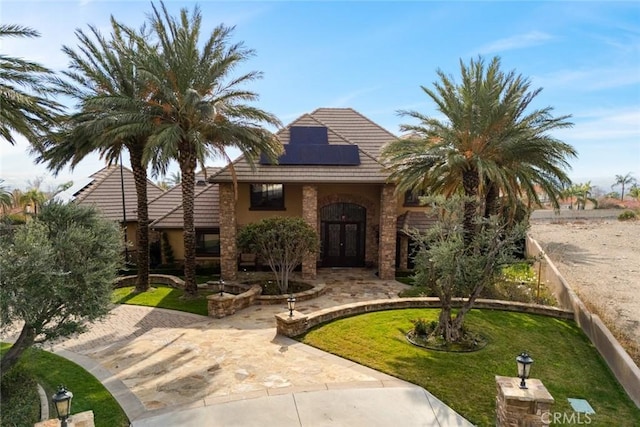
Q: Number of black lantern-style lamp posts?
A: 4